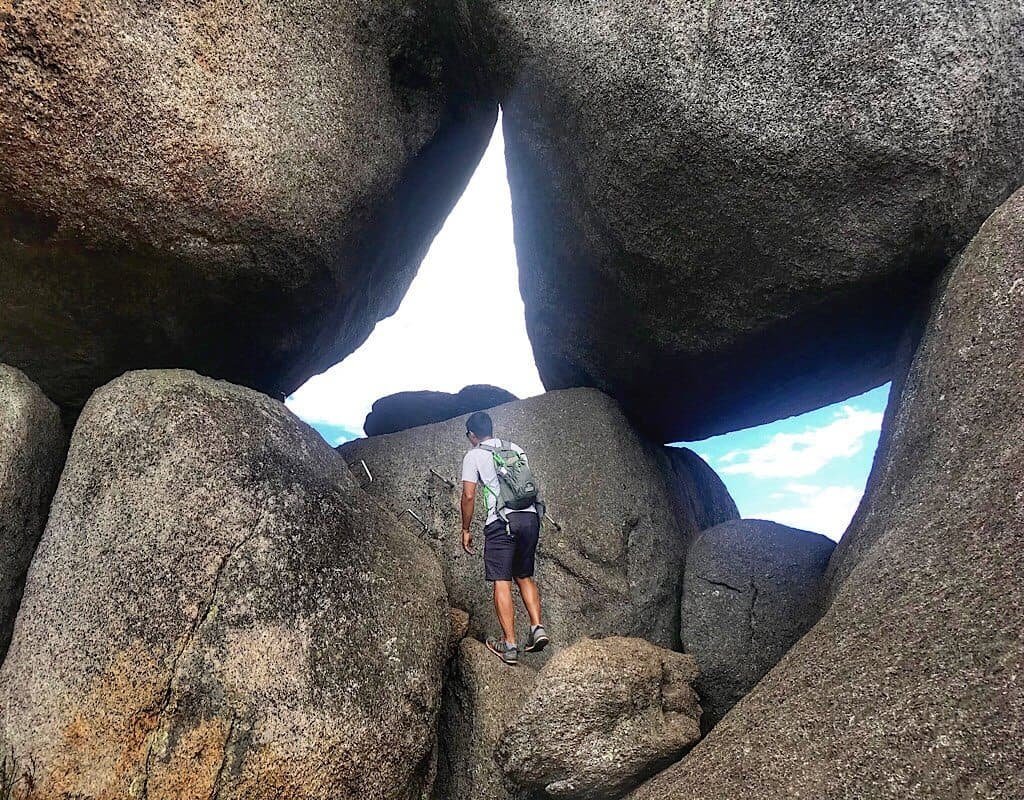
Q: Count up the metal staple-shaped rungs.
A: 4